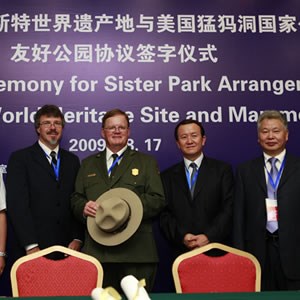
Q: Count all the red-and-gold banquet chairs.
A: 2